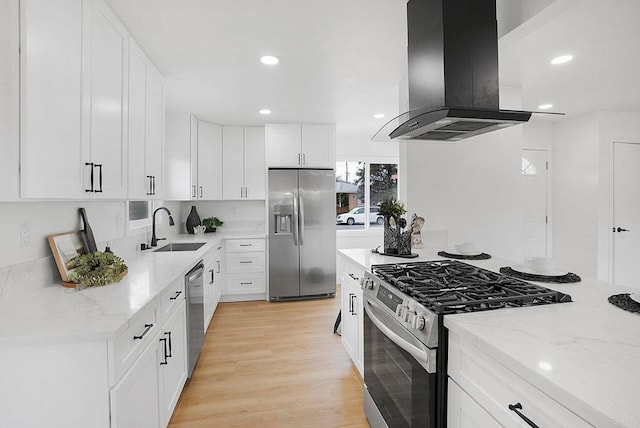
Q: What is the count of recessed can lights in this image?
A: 5